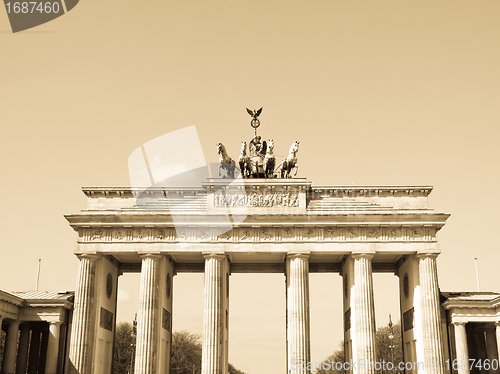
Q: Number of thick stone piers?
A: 6